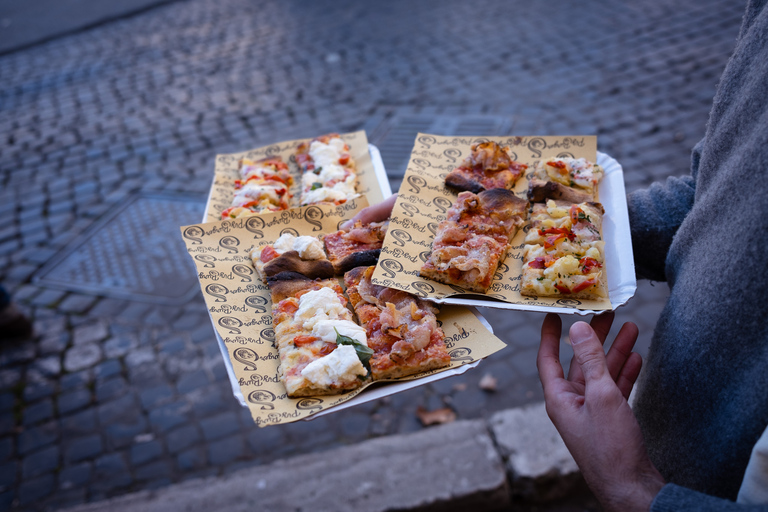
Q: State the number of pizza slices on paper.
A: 10